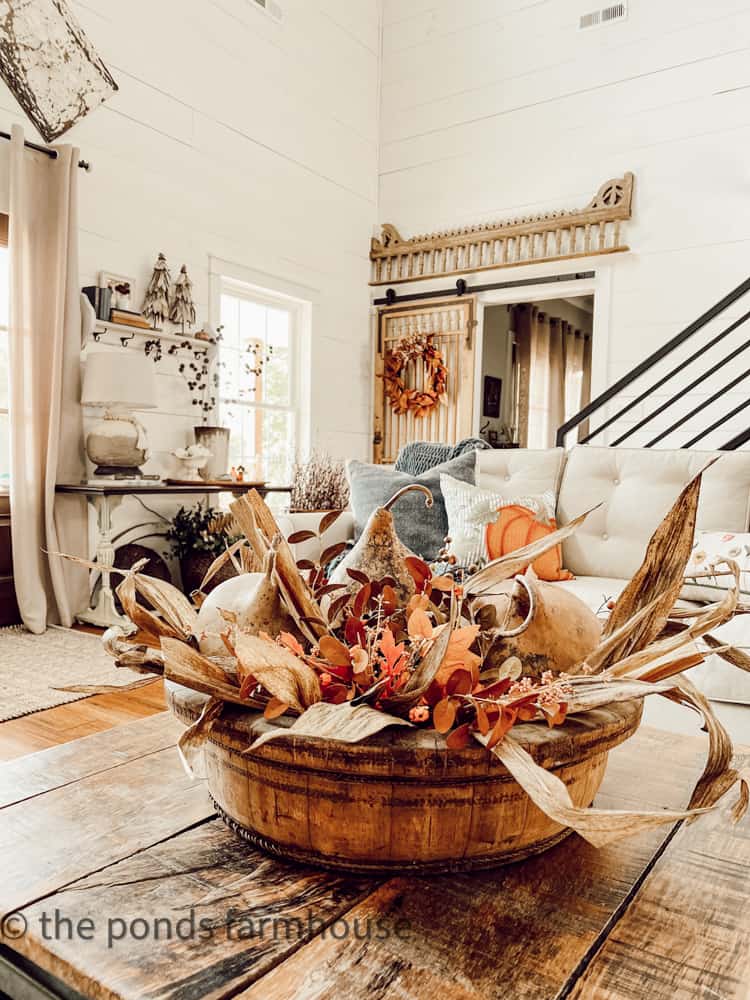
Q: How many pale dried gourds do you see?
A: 3